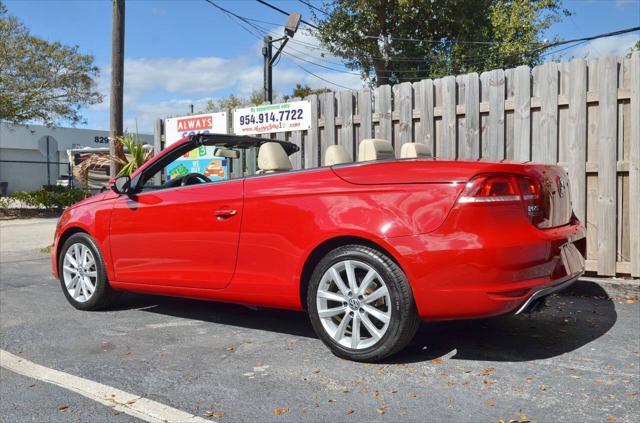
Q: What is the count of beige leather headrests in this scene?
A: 4